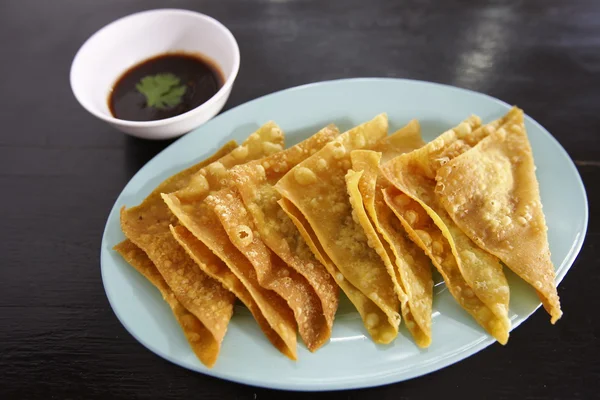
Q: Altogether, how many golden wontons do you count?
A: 7